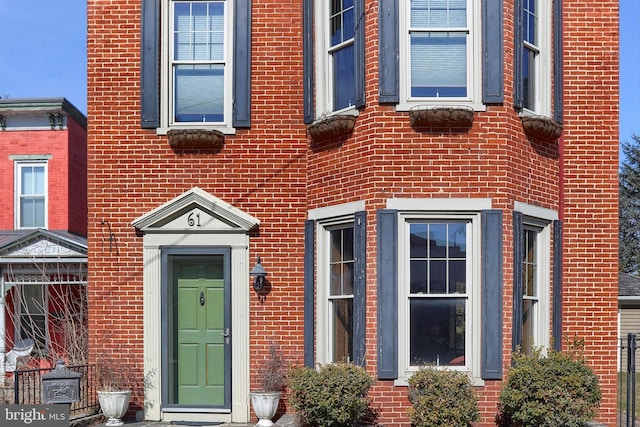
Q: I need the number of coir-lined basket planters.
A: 4